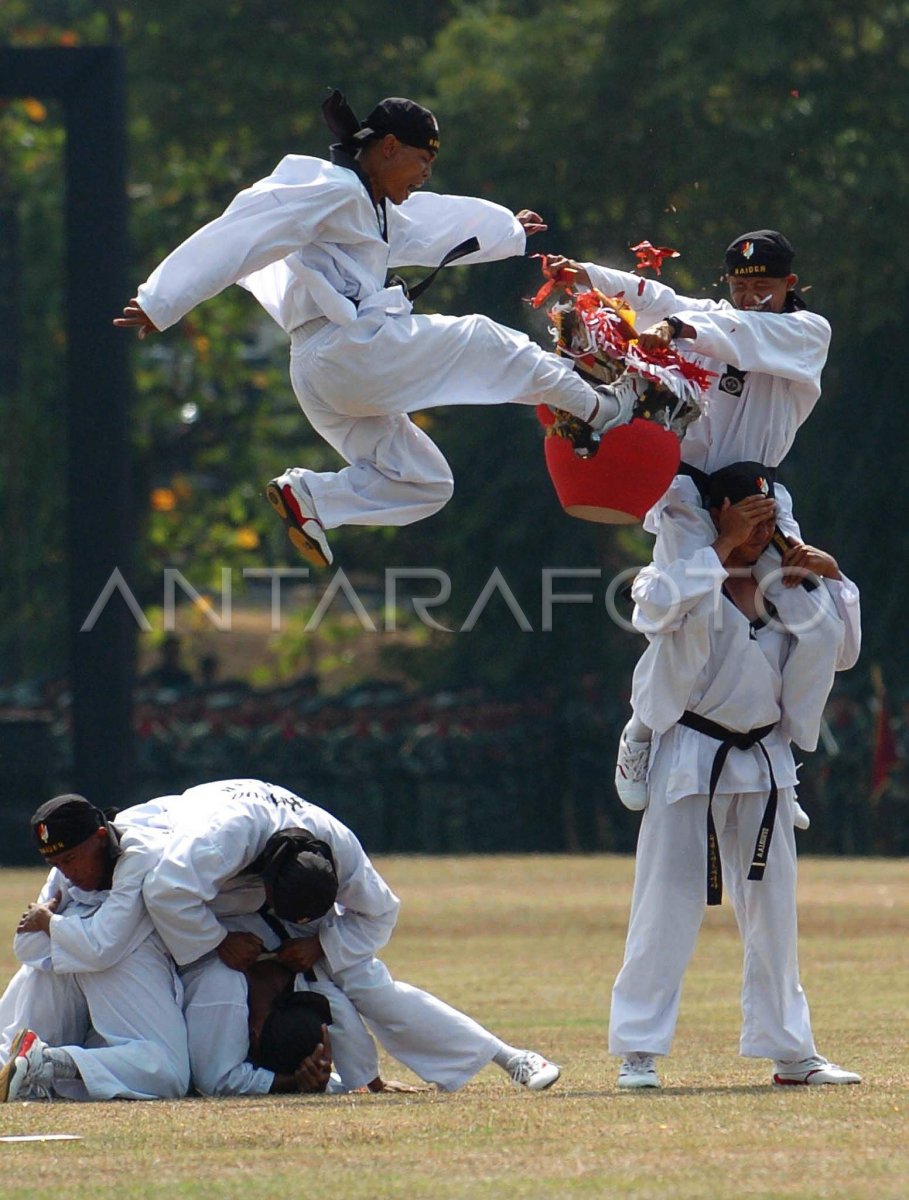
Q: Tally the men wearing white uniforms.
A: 6